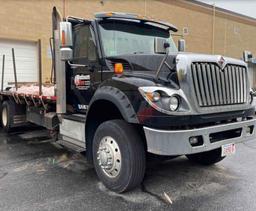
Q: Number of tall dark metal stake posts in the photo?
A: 3